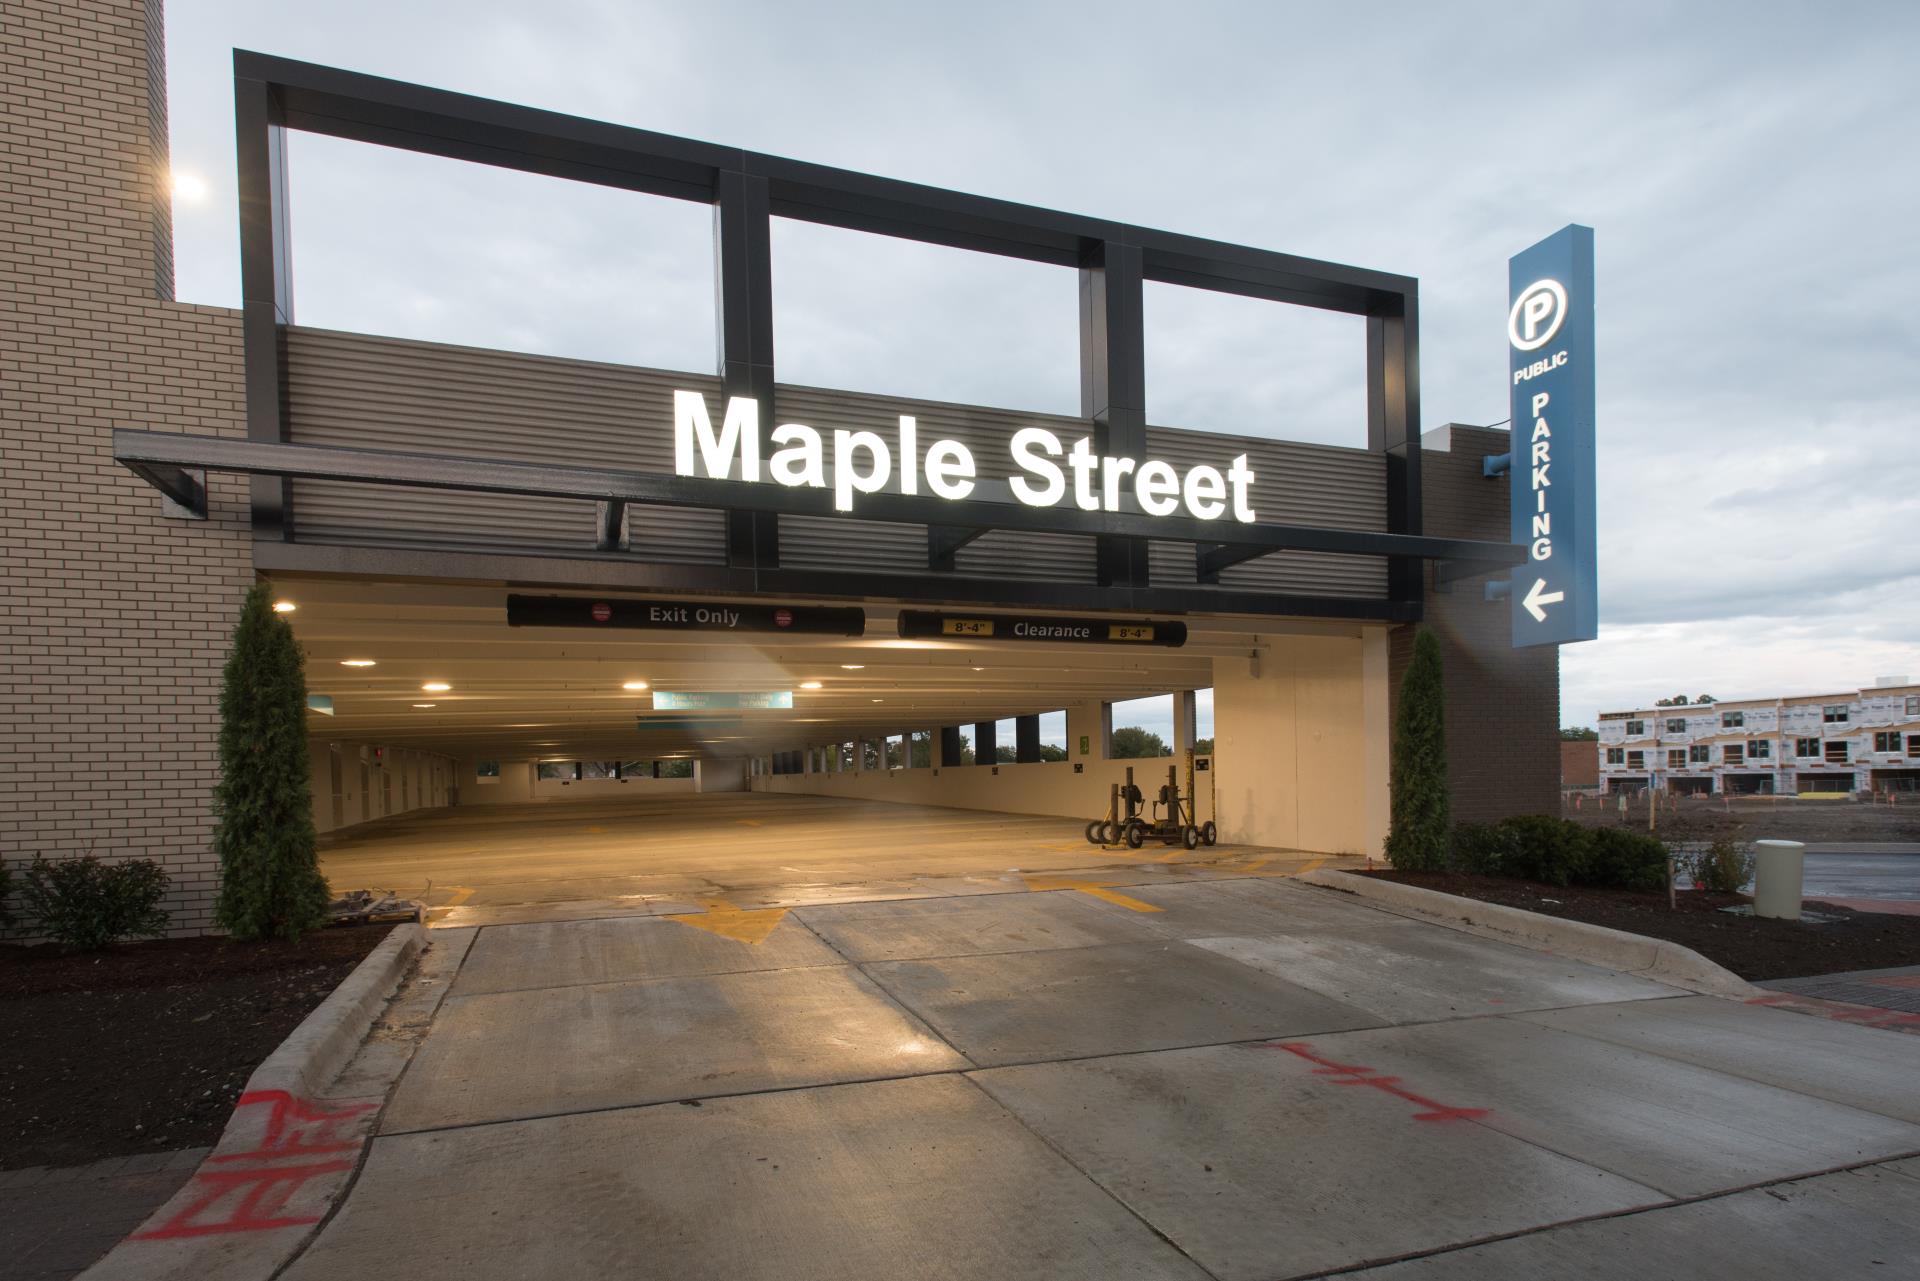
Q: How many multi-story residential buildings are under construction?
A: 1